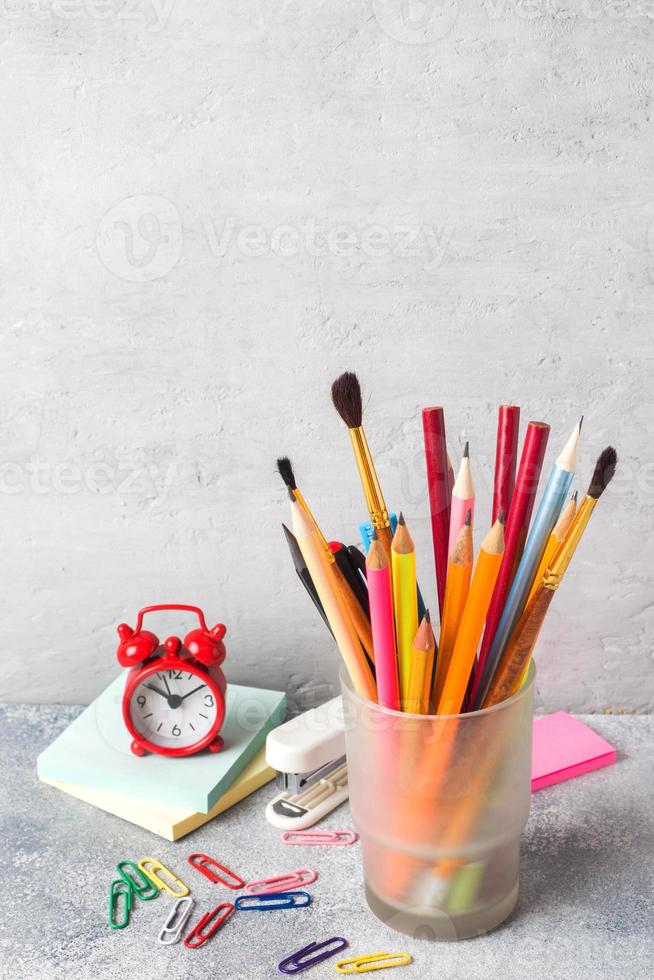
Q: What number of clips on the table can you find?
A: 11